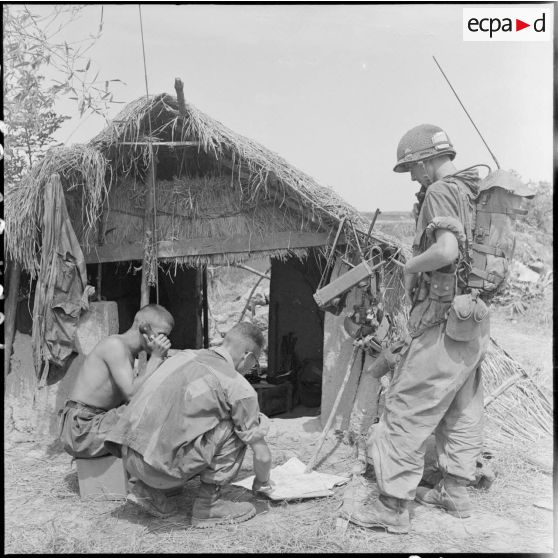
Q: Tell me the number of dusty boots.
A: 4